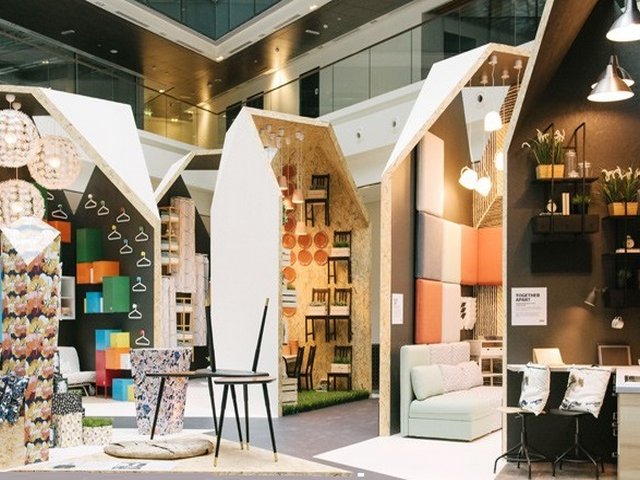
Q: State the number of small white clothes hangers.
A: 12